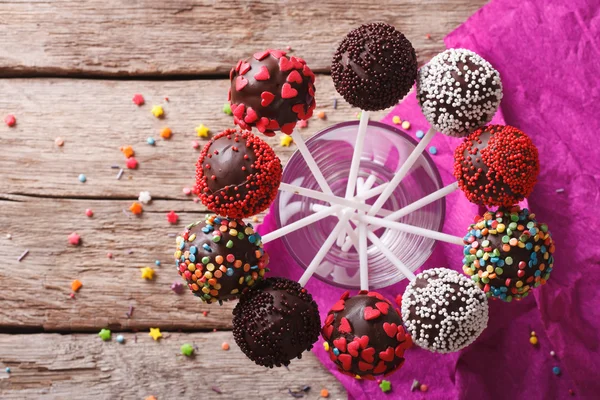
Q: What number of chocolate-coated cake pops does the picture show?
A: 10